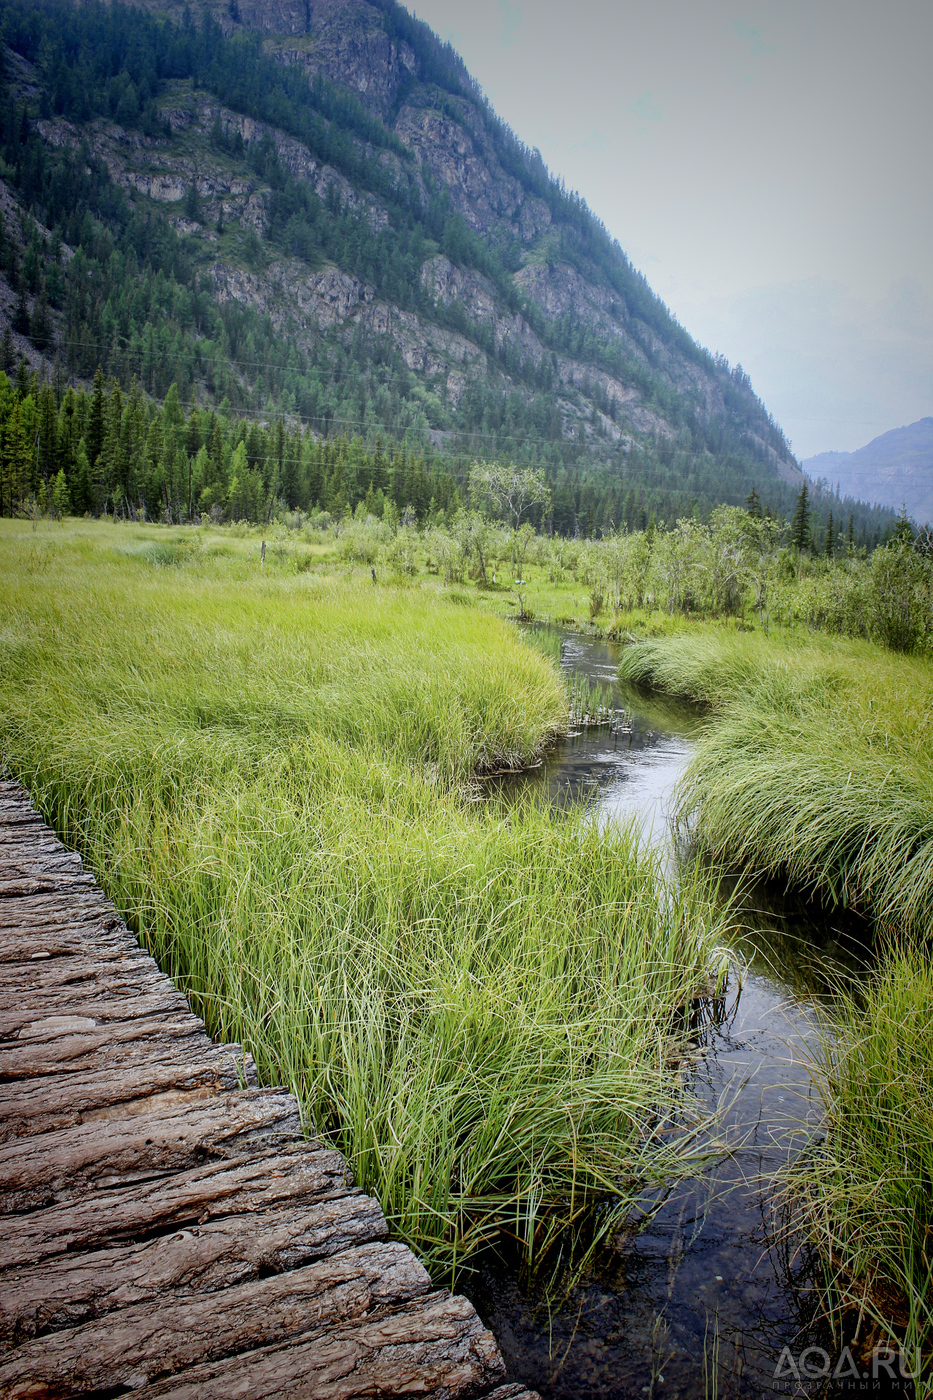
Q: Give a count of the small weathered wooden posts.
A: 2